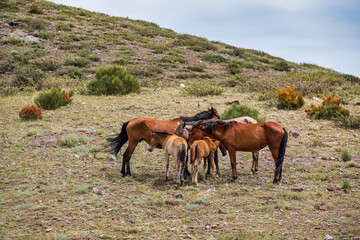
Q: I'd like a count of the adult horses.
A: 3